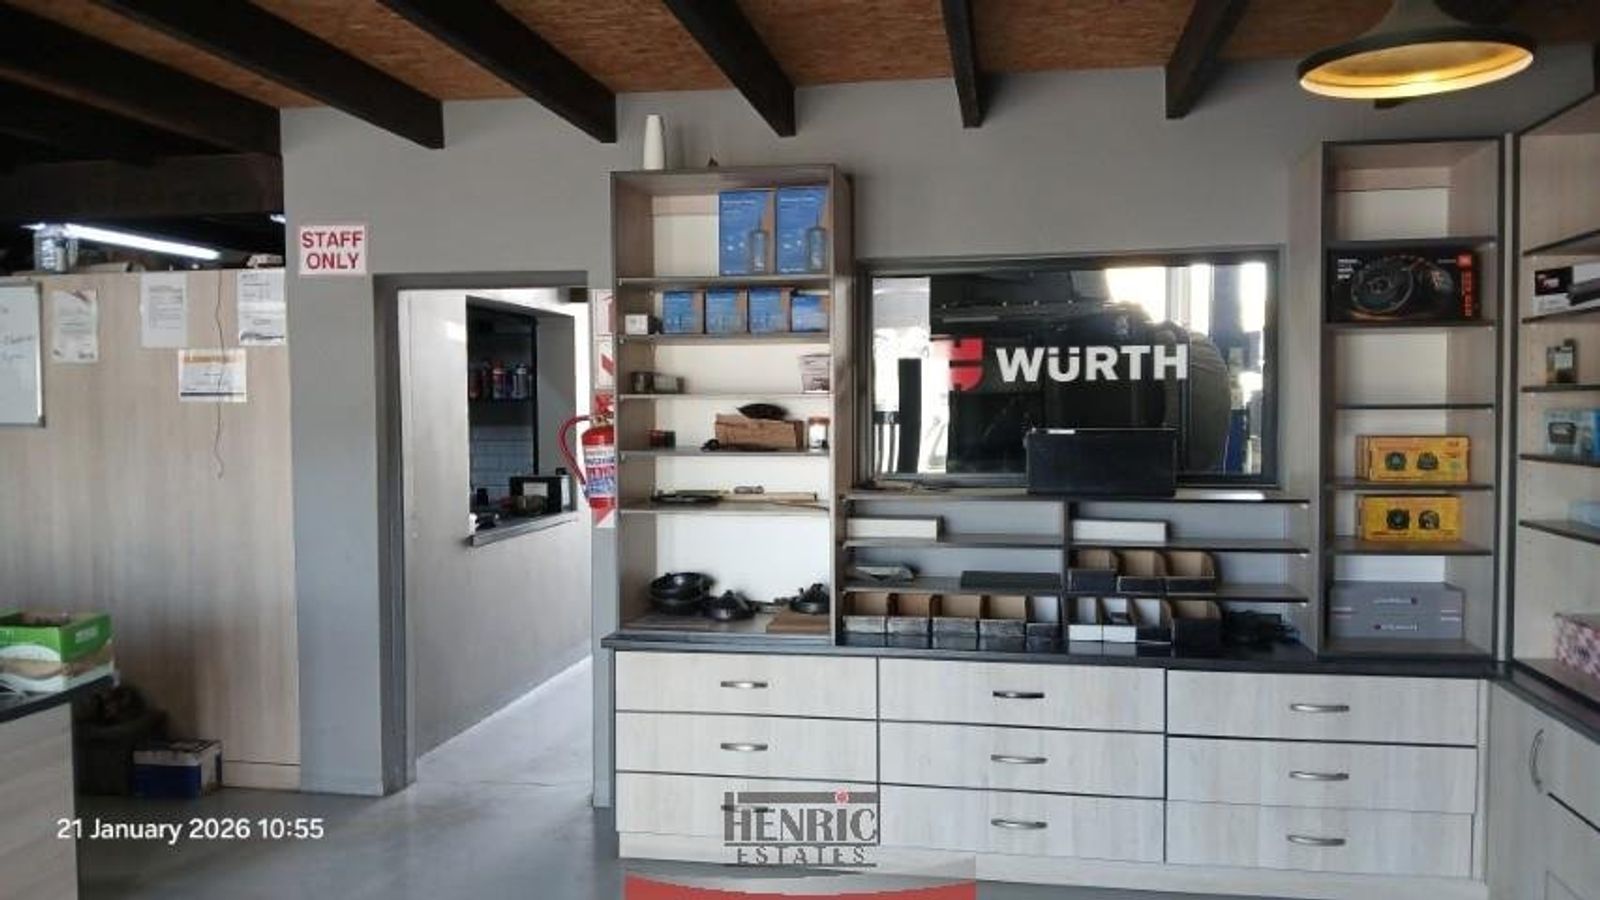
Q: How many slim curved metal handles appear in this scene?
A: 10